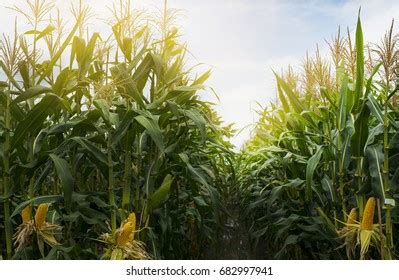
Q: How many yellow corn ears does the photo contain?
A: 6